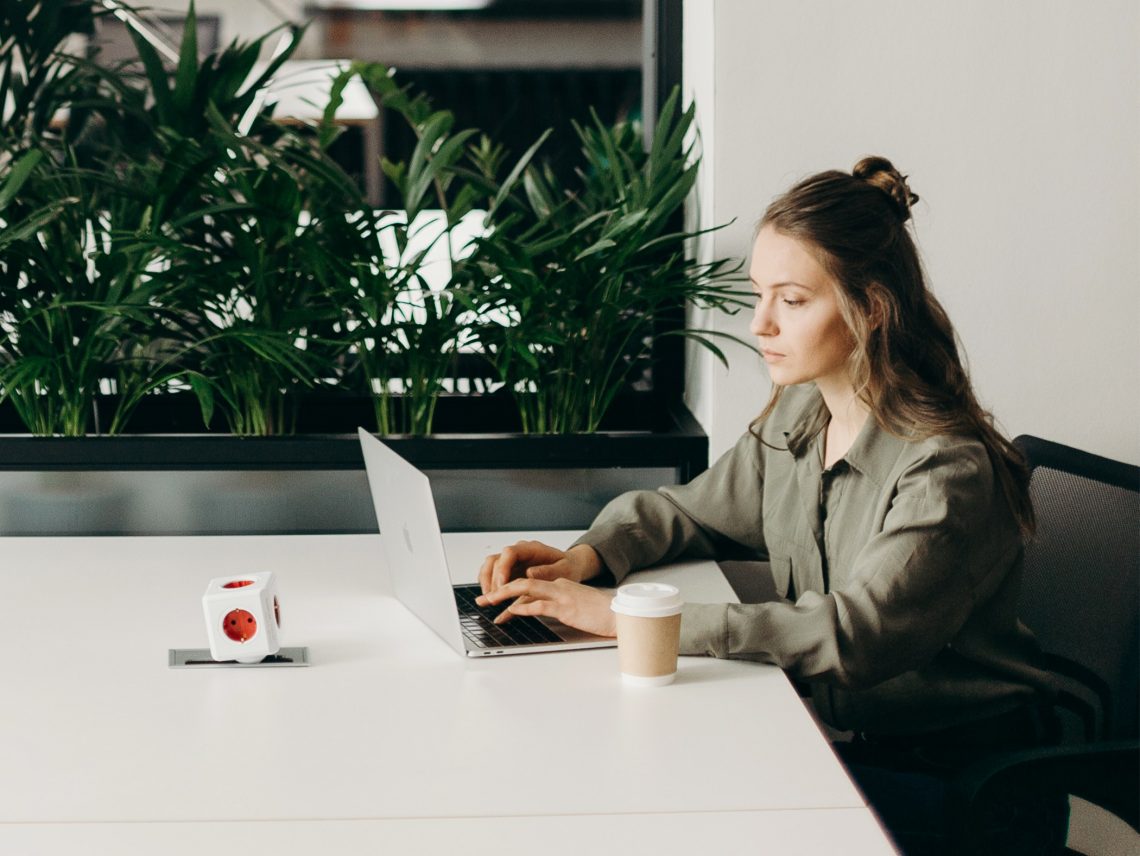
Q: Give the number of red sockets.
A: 3